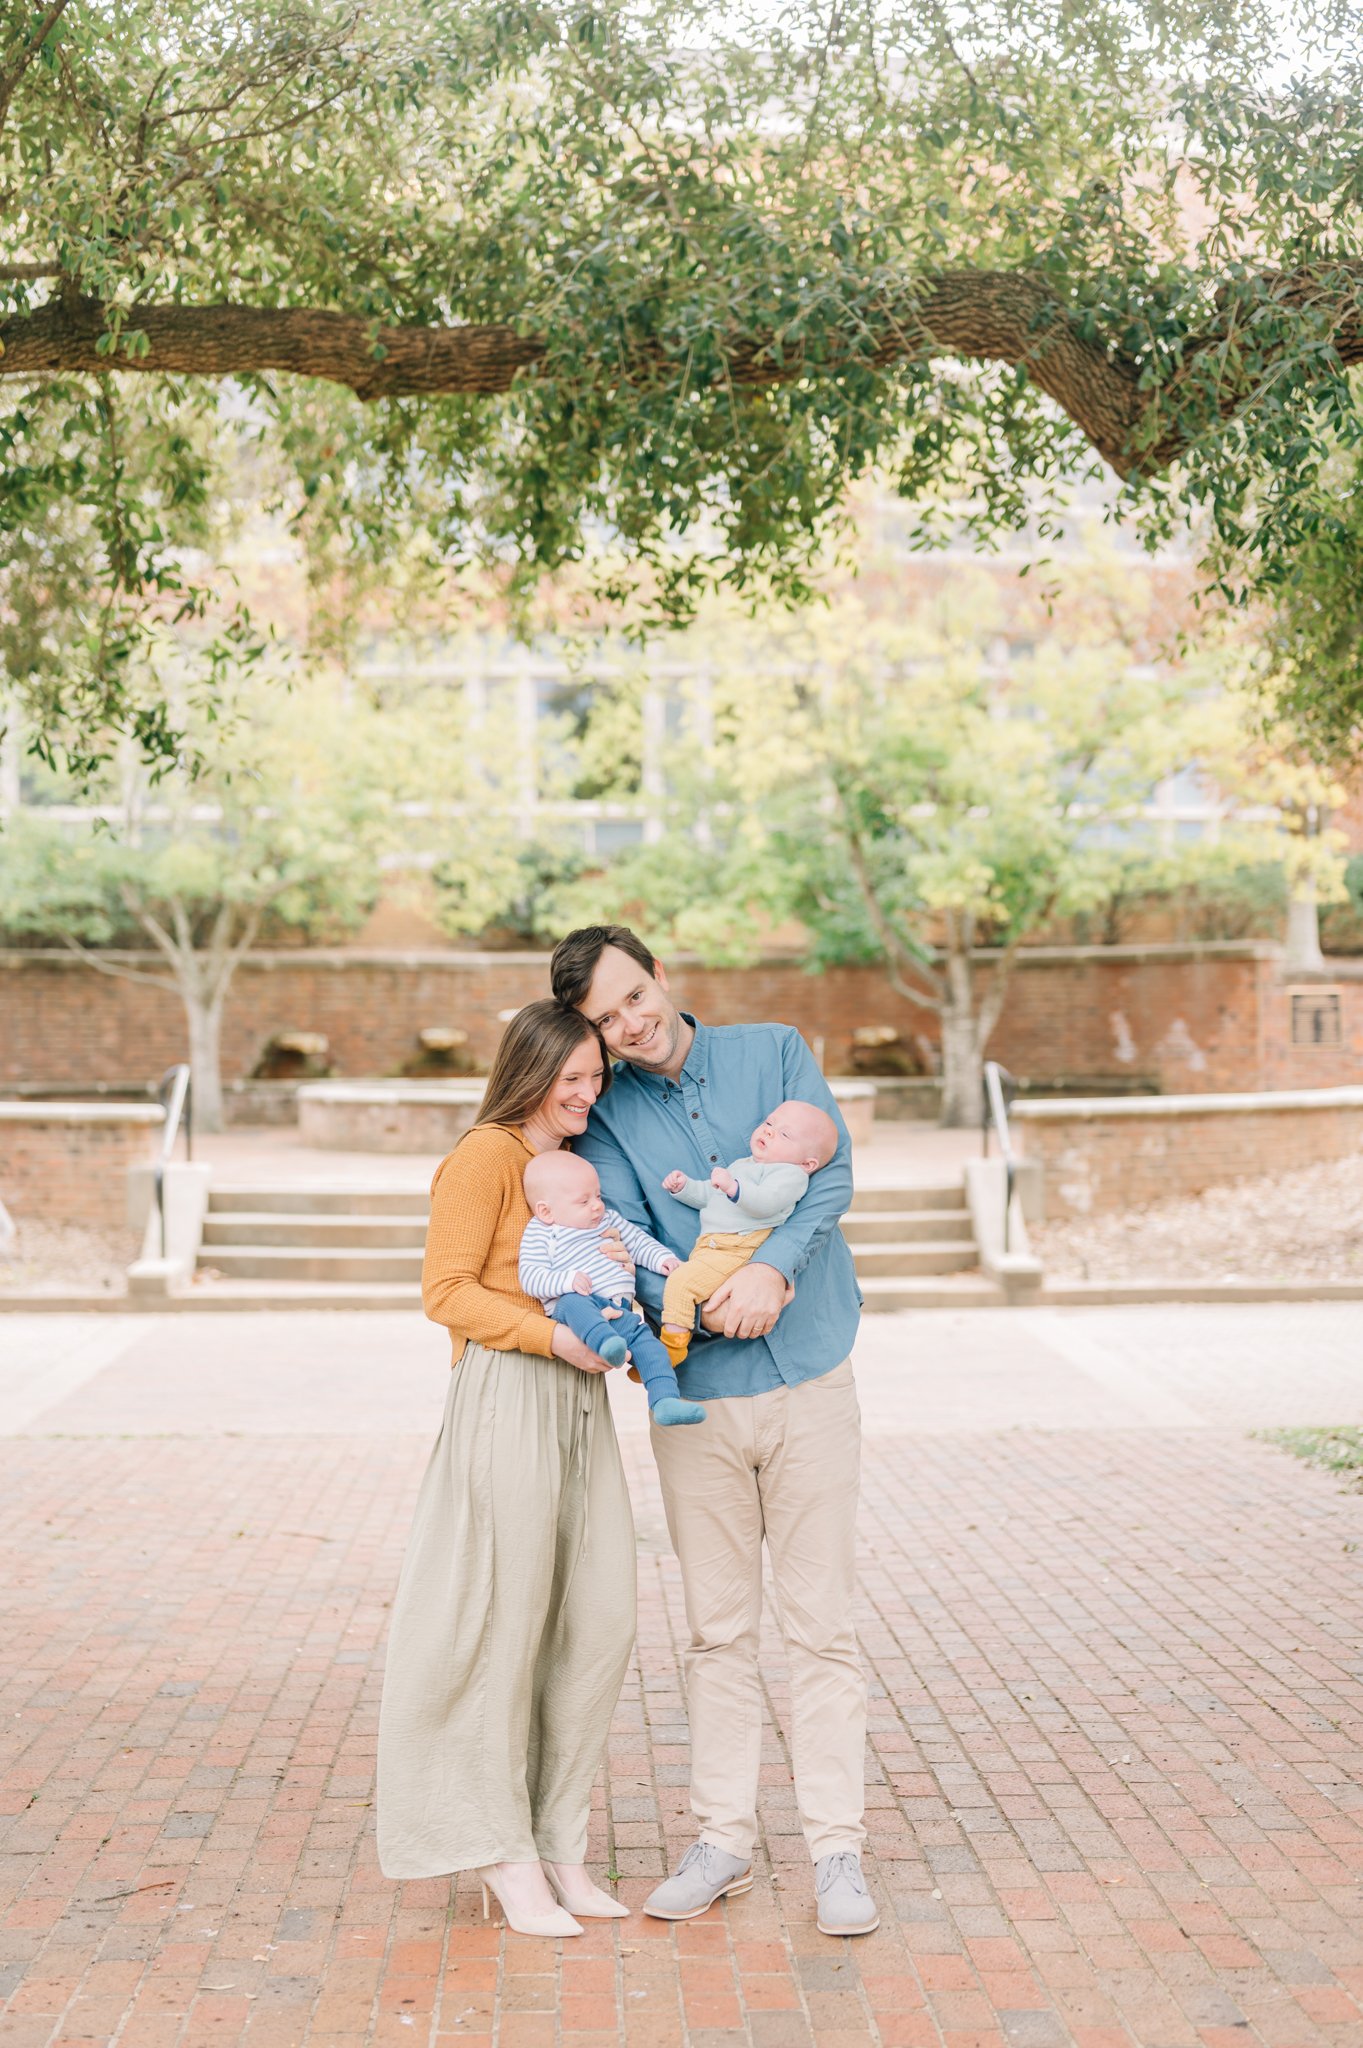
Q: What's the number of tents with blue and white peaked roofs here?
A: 0